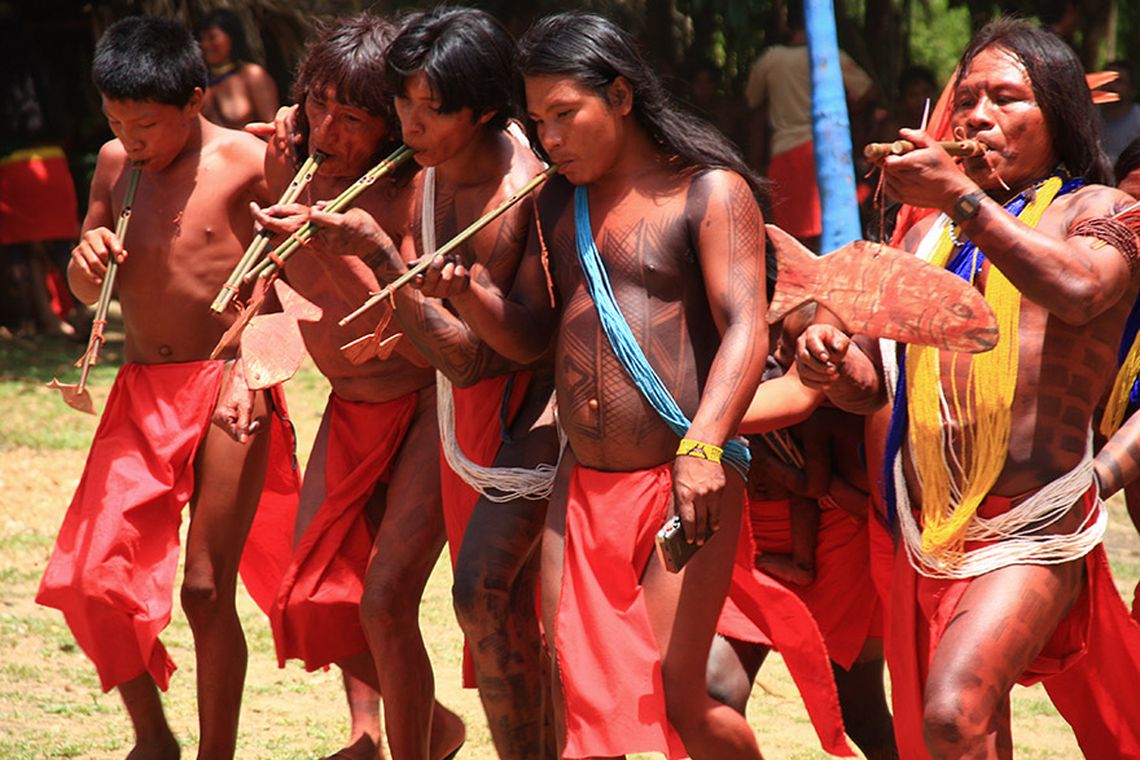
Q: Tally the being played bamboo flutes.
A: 5